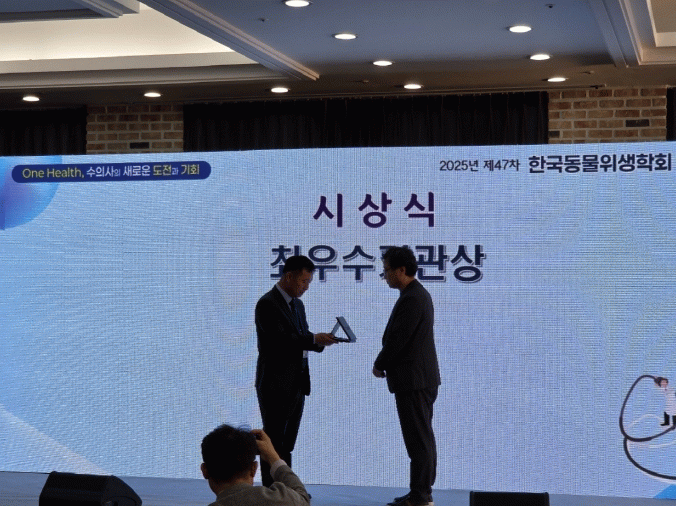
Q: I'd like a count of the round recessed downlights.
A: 10